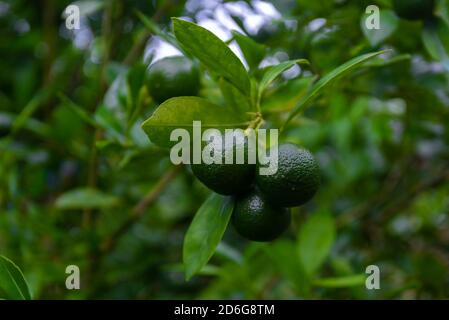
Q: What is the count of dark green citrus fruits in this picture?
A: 4